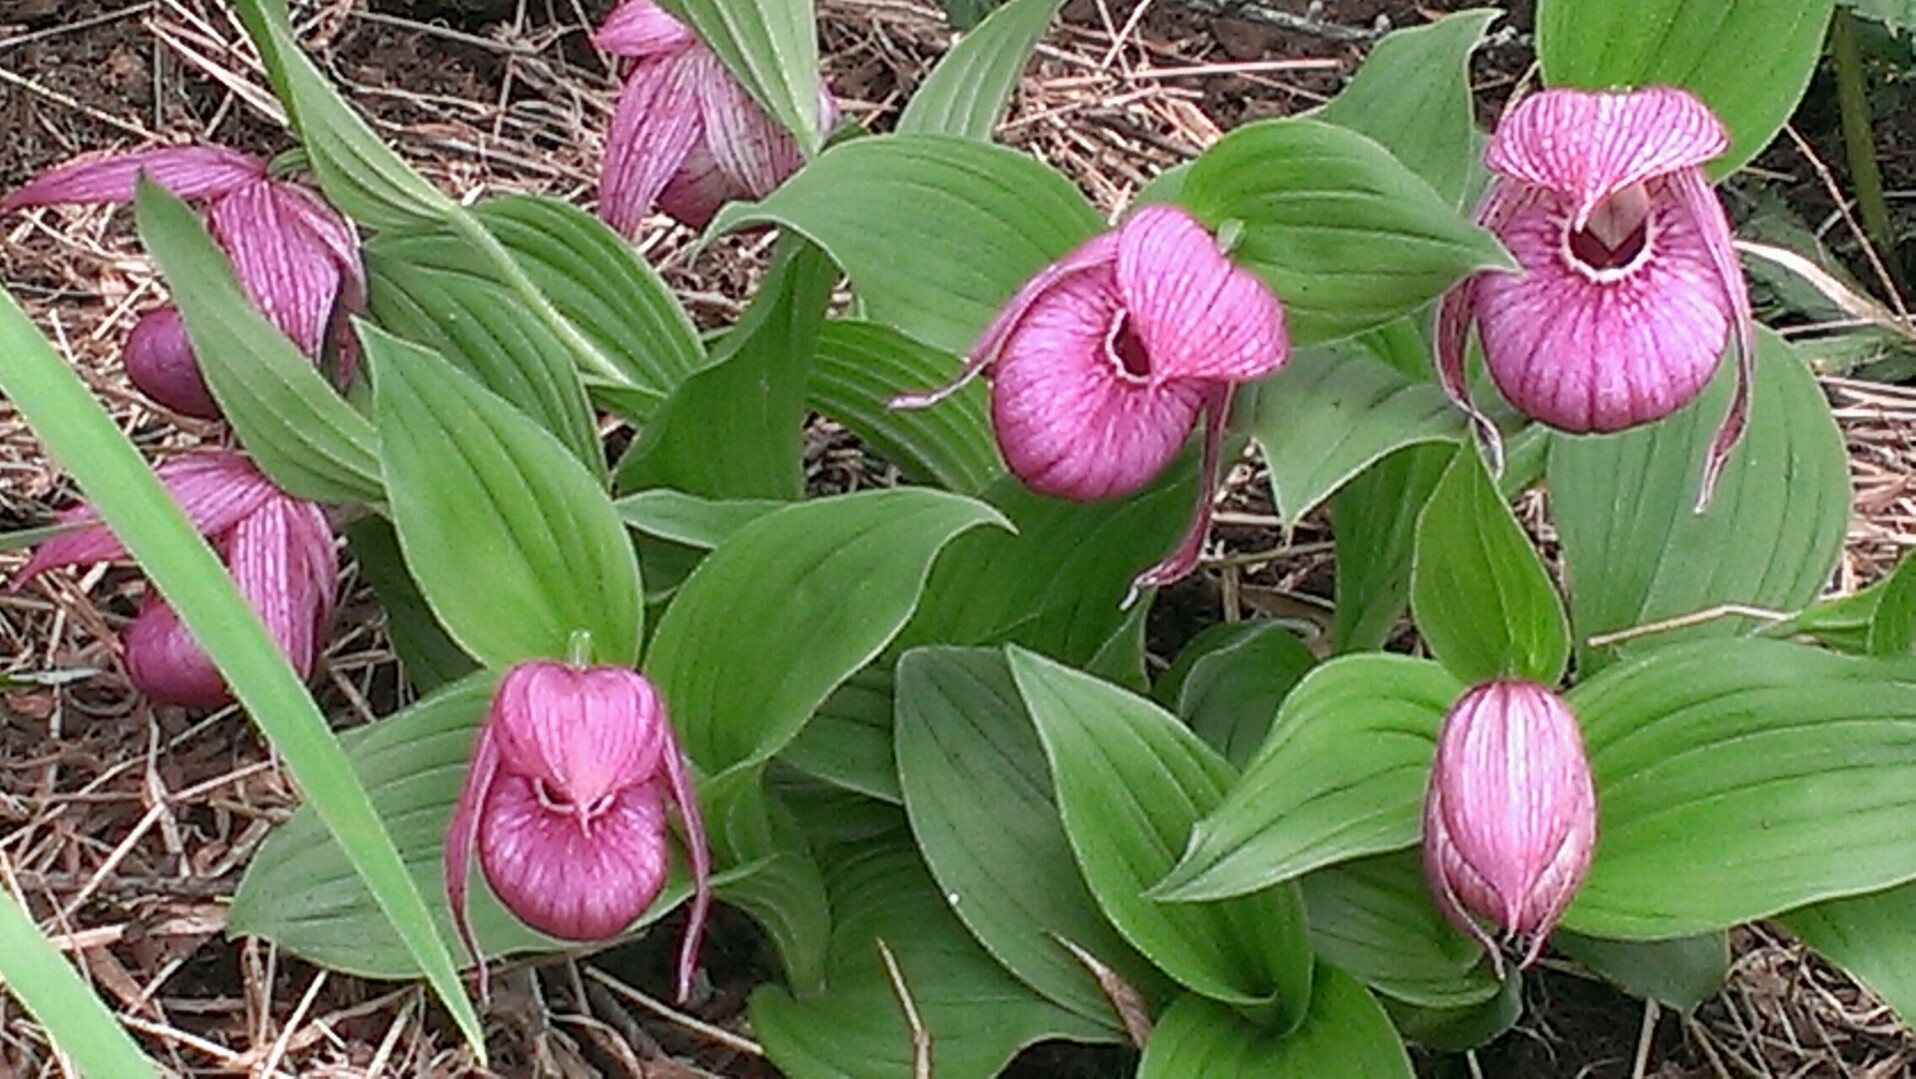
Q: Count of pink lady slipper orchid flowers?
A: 7